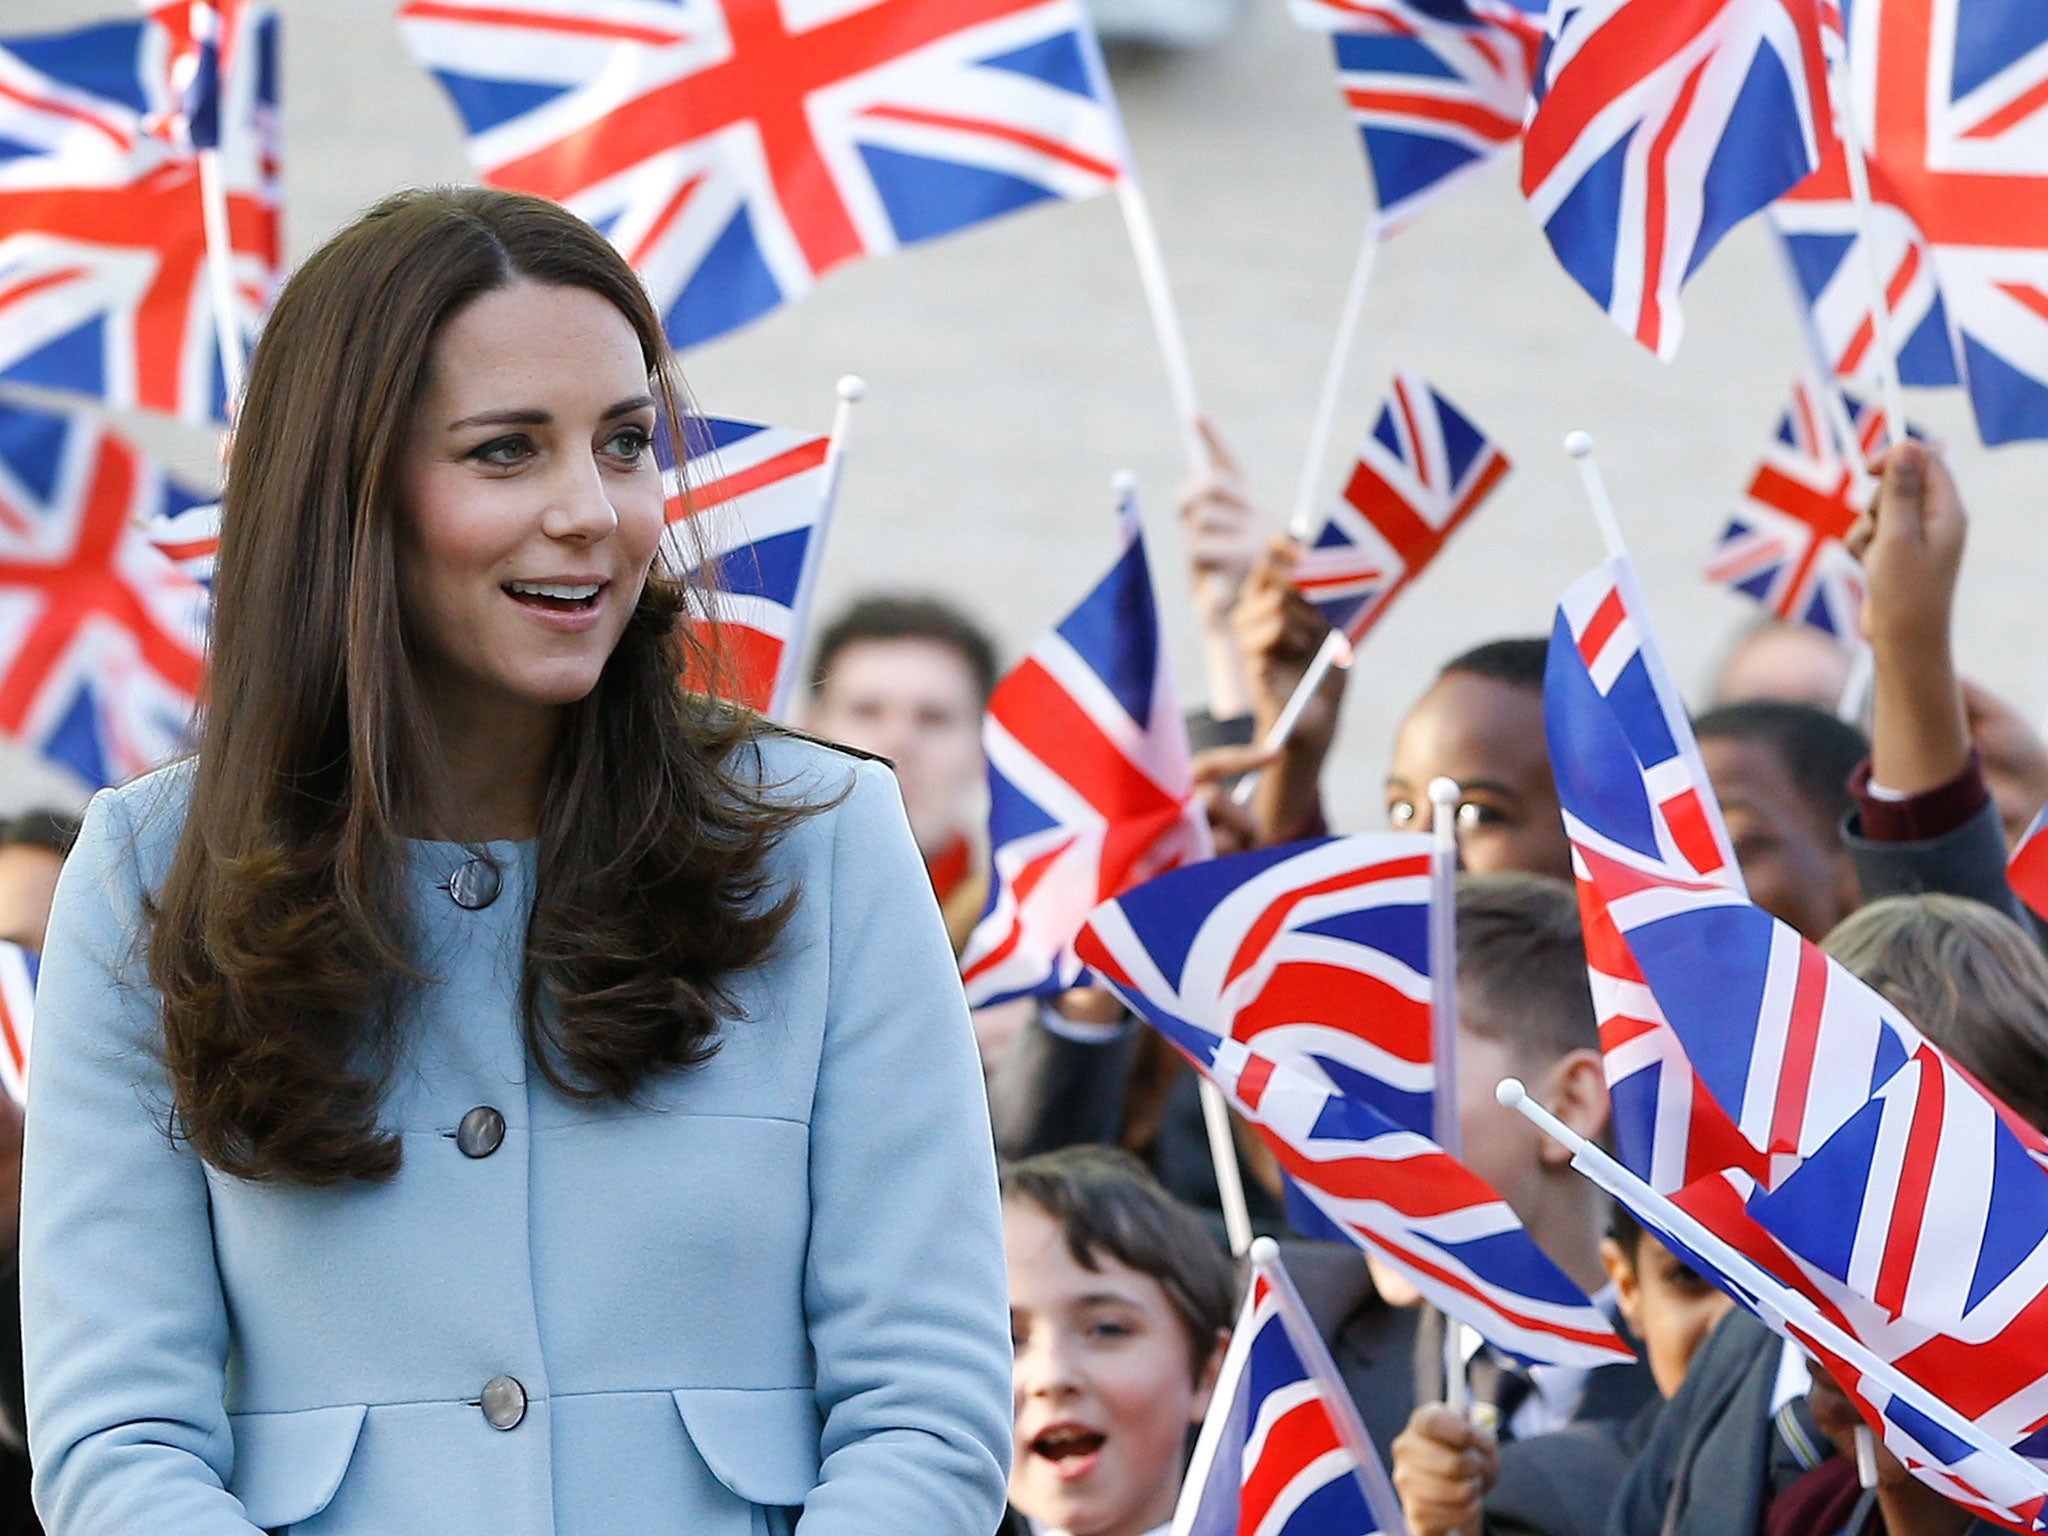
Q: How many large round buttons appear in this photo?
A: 3